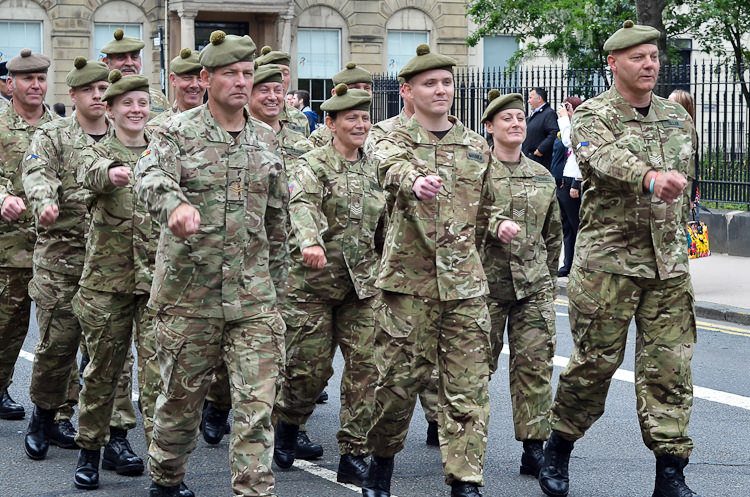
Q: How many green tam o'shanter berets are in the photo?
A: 12